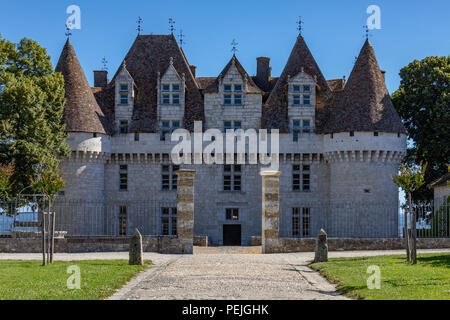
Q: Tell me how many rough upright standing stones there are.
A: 2